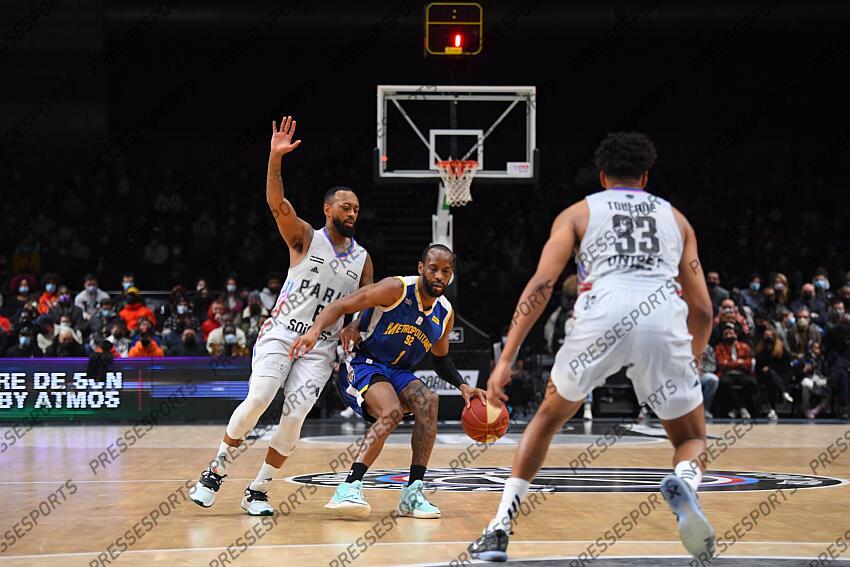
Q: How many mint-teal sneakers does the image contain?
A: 2